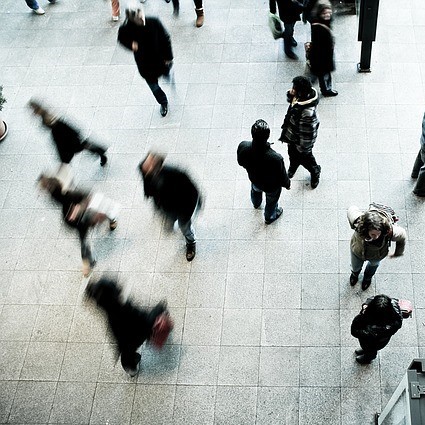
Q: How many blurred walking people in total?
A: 5